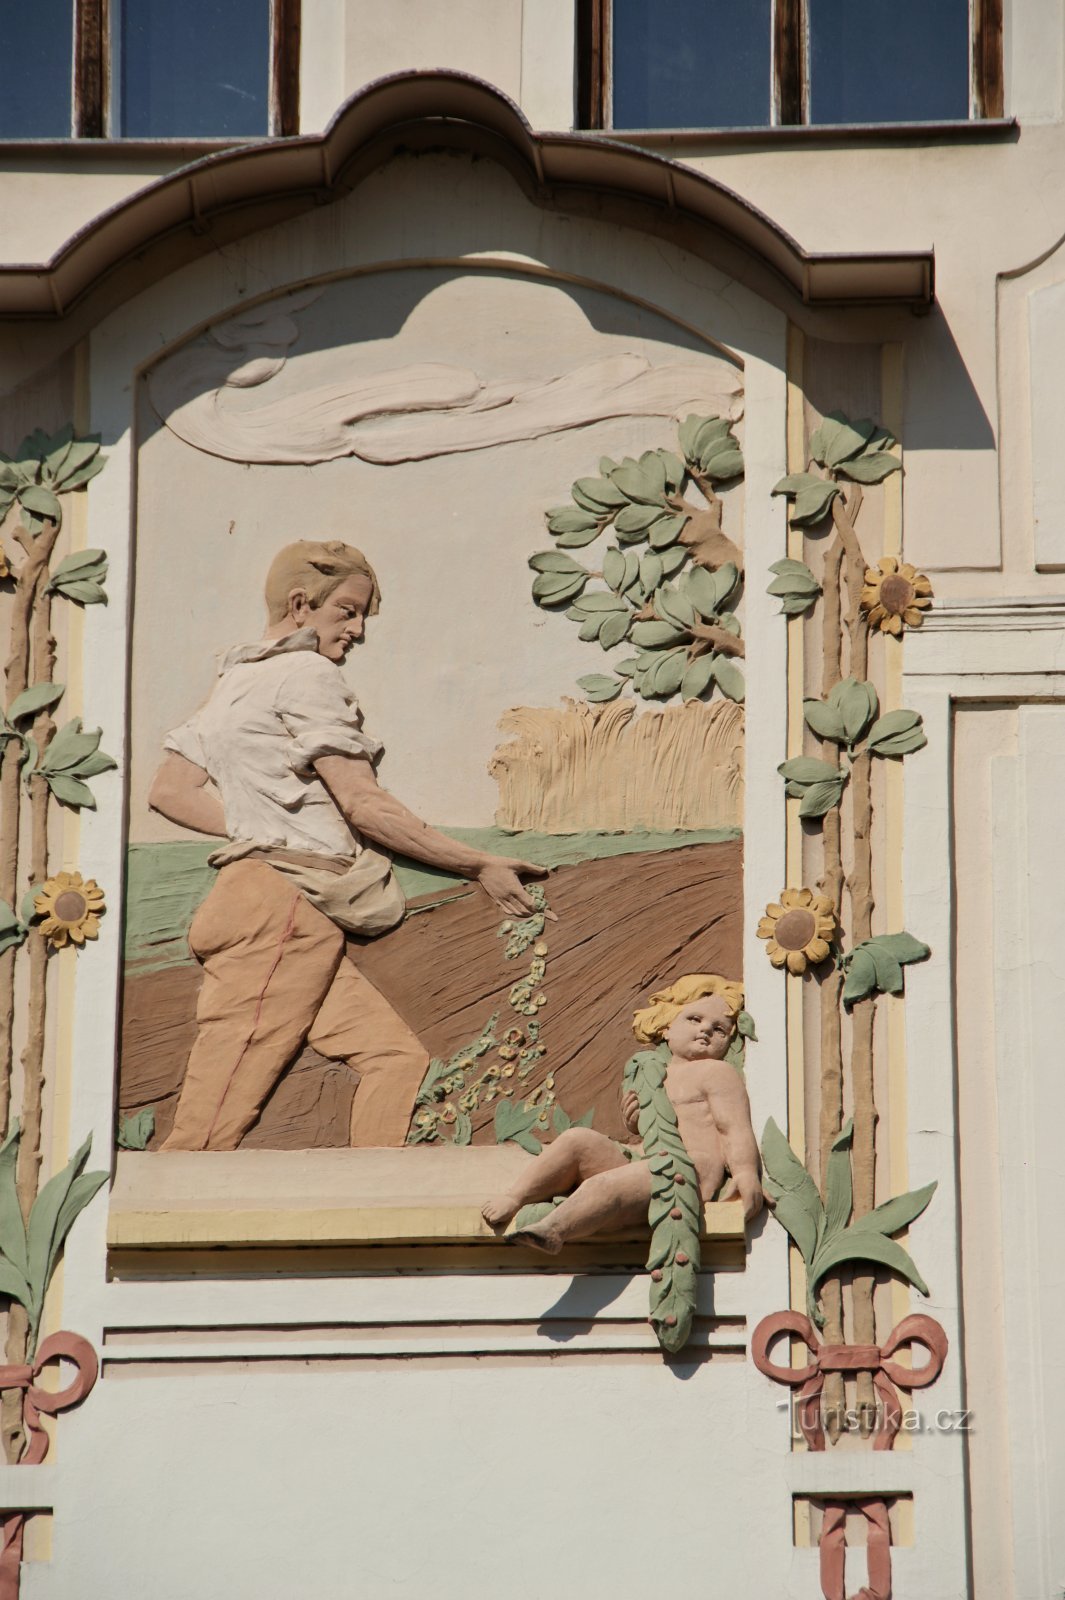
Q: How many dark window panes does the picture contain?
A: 4